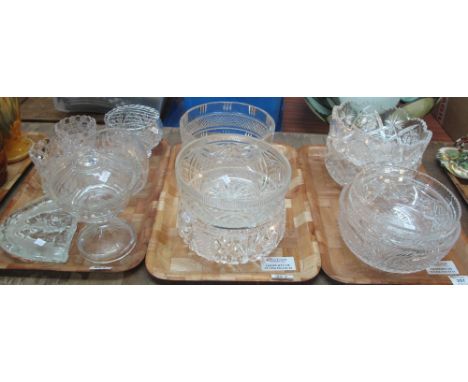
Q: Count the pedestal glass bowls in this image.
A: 1